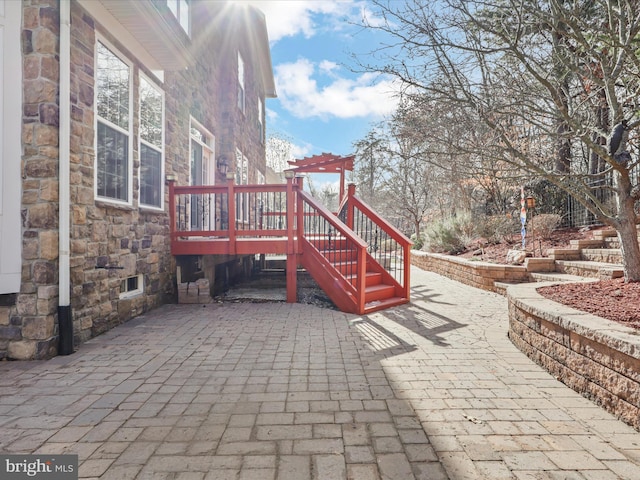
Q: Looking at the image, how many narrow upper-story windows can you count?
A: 2